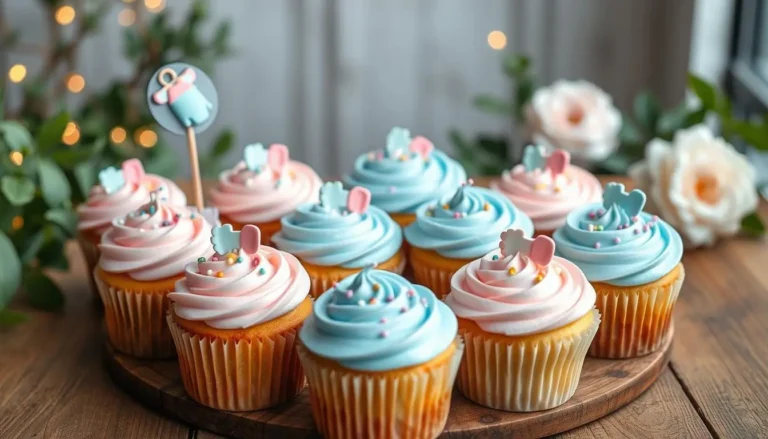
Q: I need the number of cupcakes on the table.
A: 11